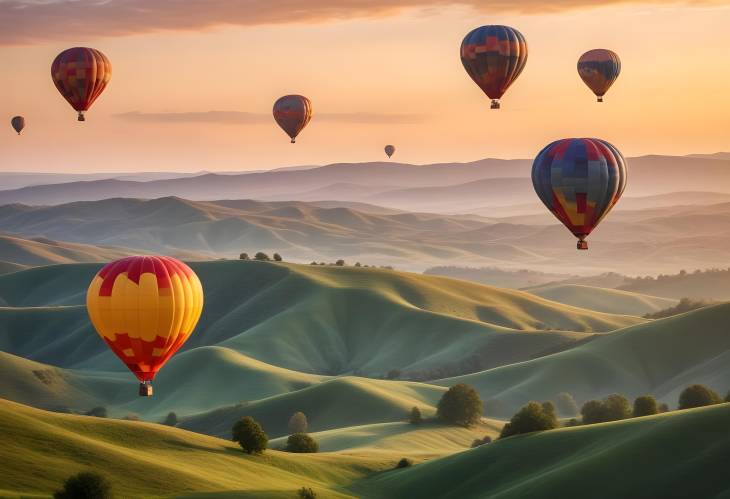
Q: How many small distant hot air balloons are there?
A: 2